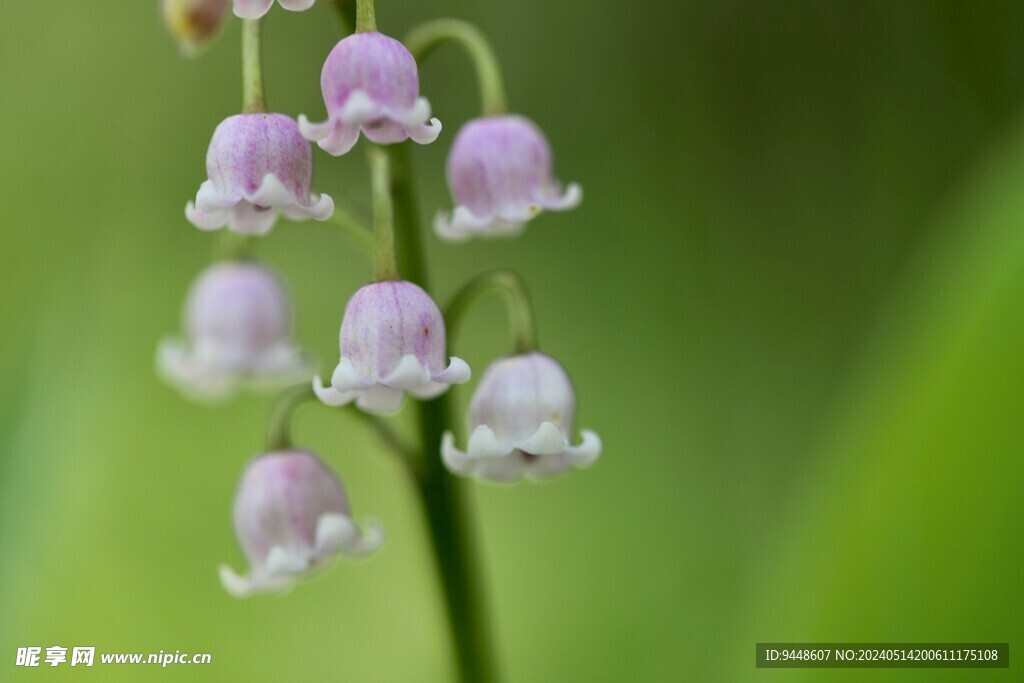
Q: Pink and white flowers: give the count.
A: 7